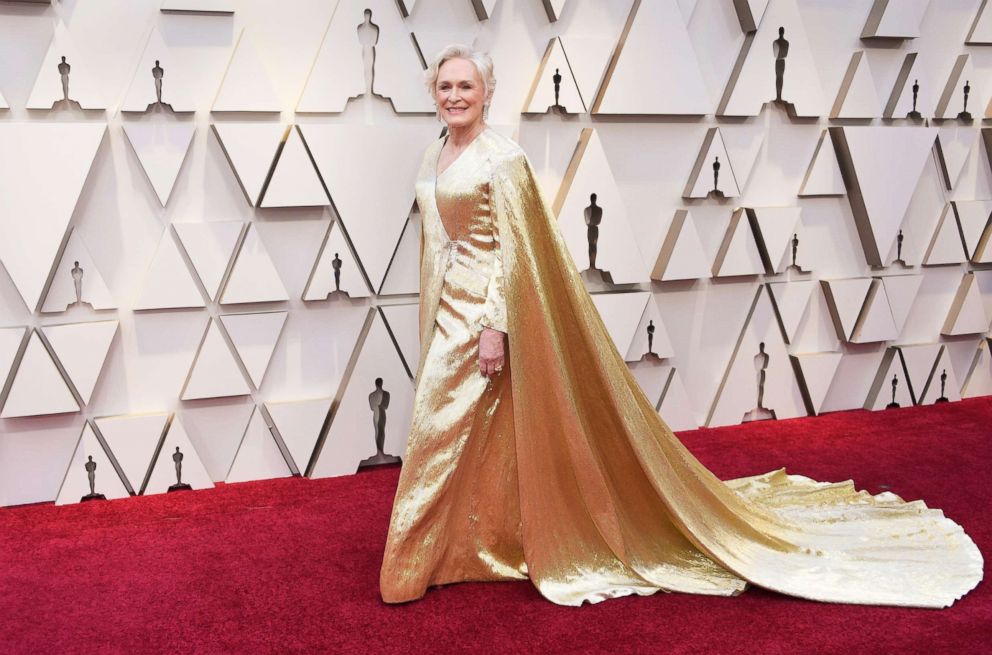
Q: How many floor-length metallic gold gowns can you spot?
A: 1